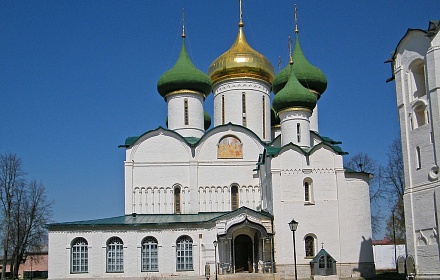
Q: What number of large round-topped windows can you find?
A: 4